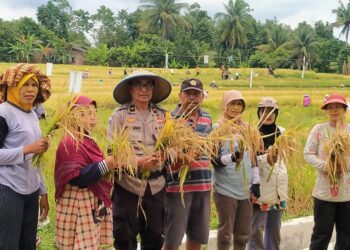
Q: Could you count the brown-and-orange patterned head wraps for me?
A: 1